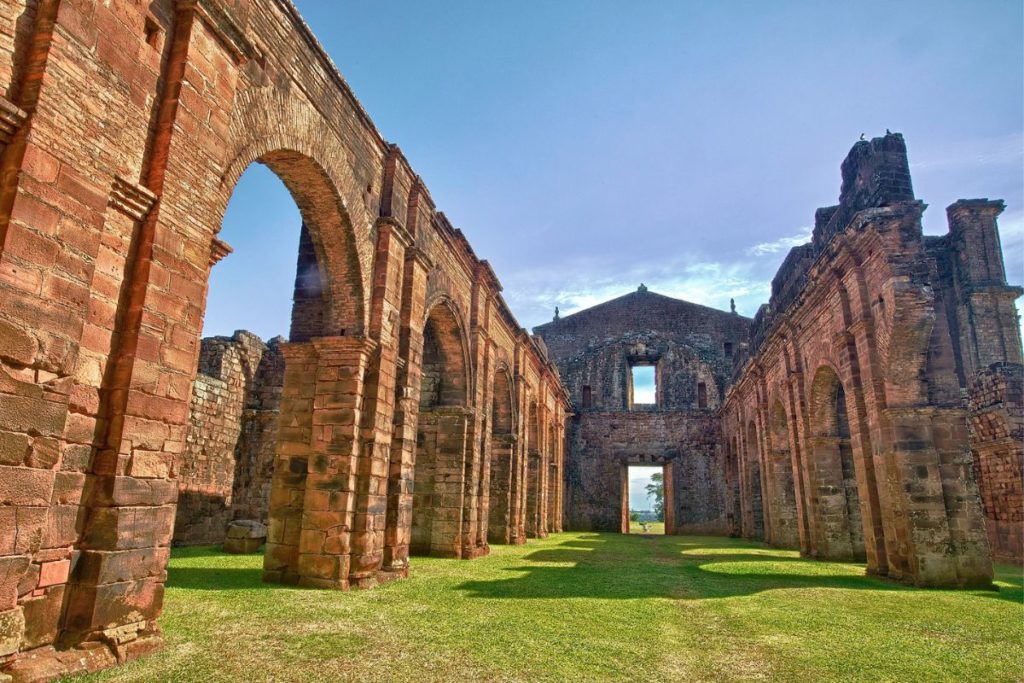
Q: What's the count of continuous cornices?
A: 2